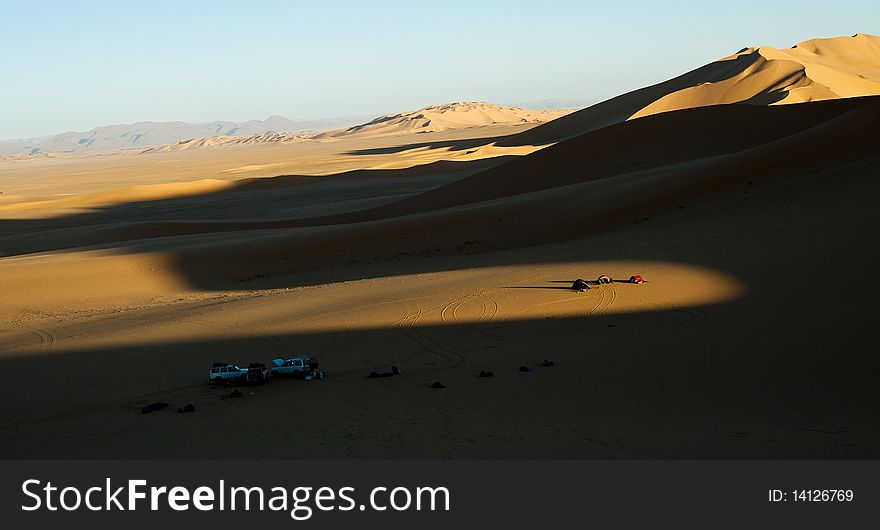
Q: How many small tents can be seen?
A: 3